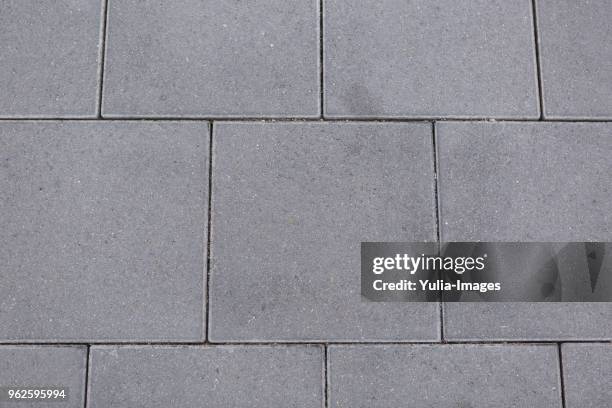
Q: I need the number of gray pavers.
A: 11